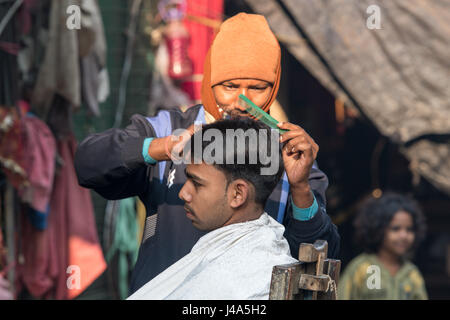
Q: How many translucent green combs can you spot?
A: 1